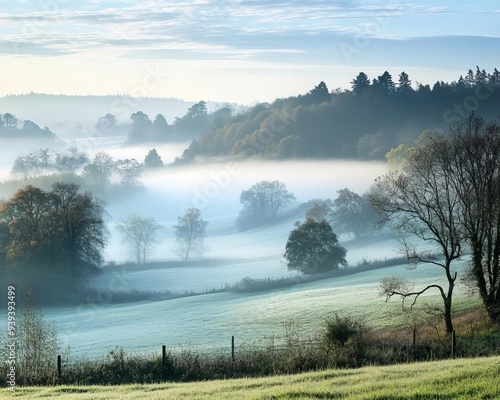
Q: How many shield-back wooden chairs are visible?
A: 0